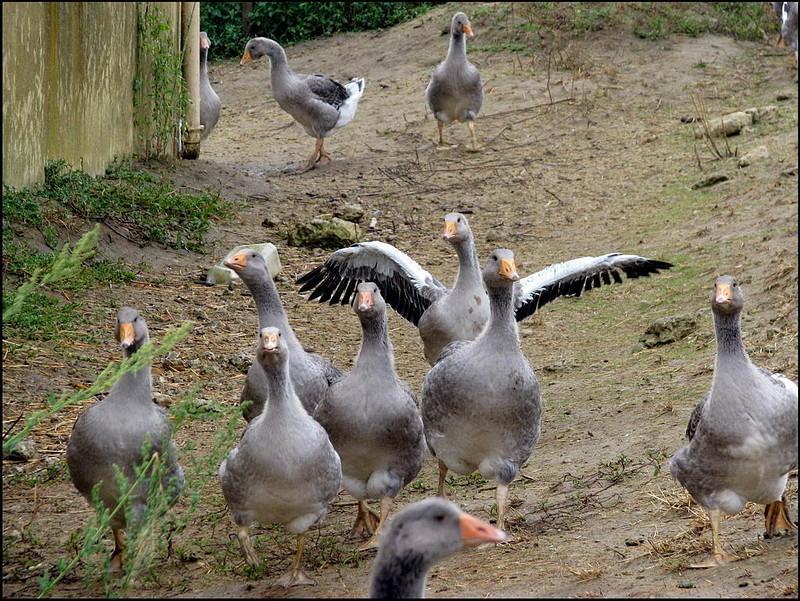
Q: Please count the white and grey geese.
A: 12